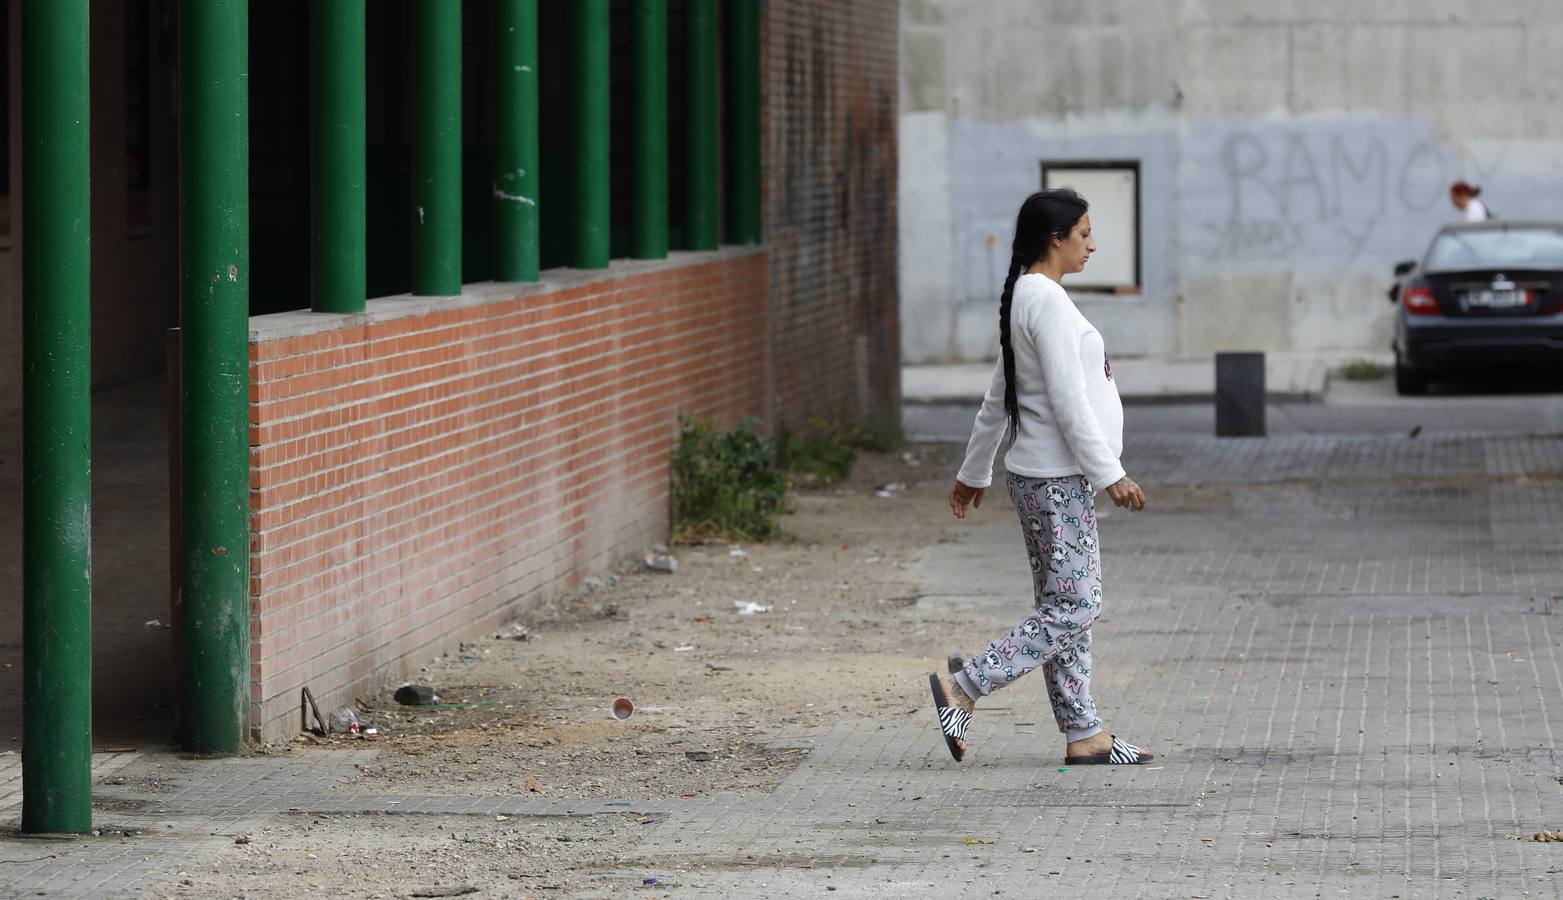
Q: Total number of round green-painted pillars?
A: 9